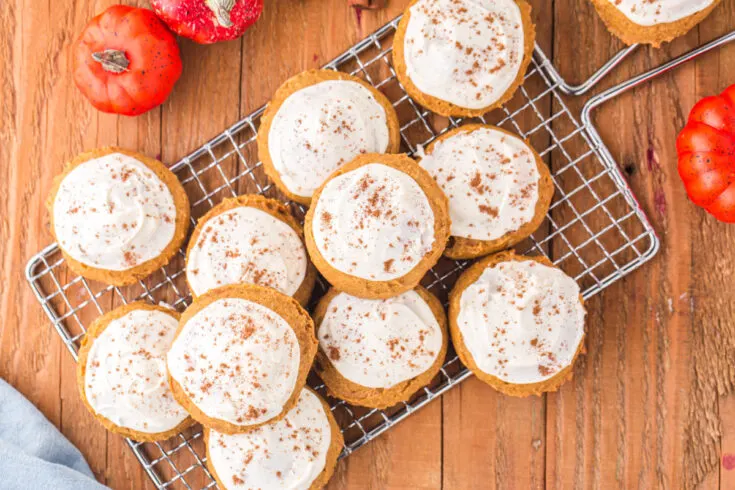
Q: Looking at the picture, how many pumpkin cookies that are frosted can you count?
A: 12